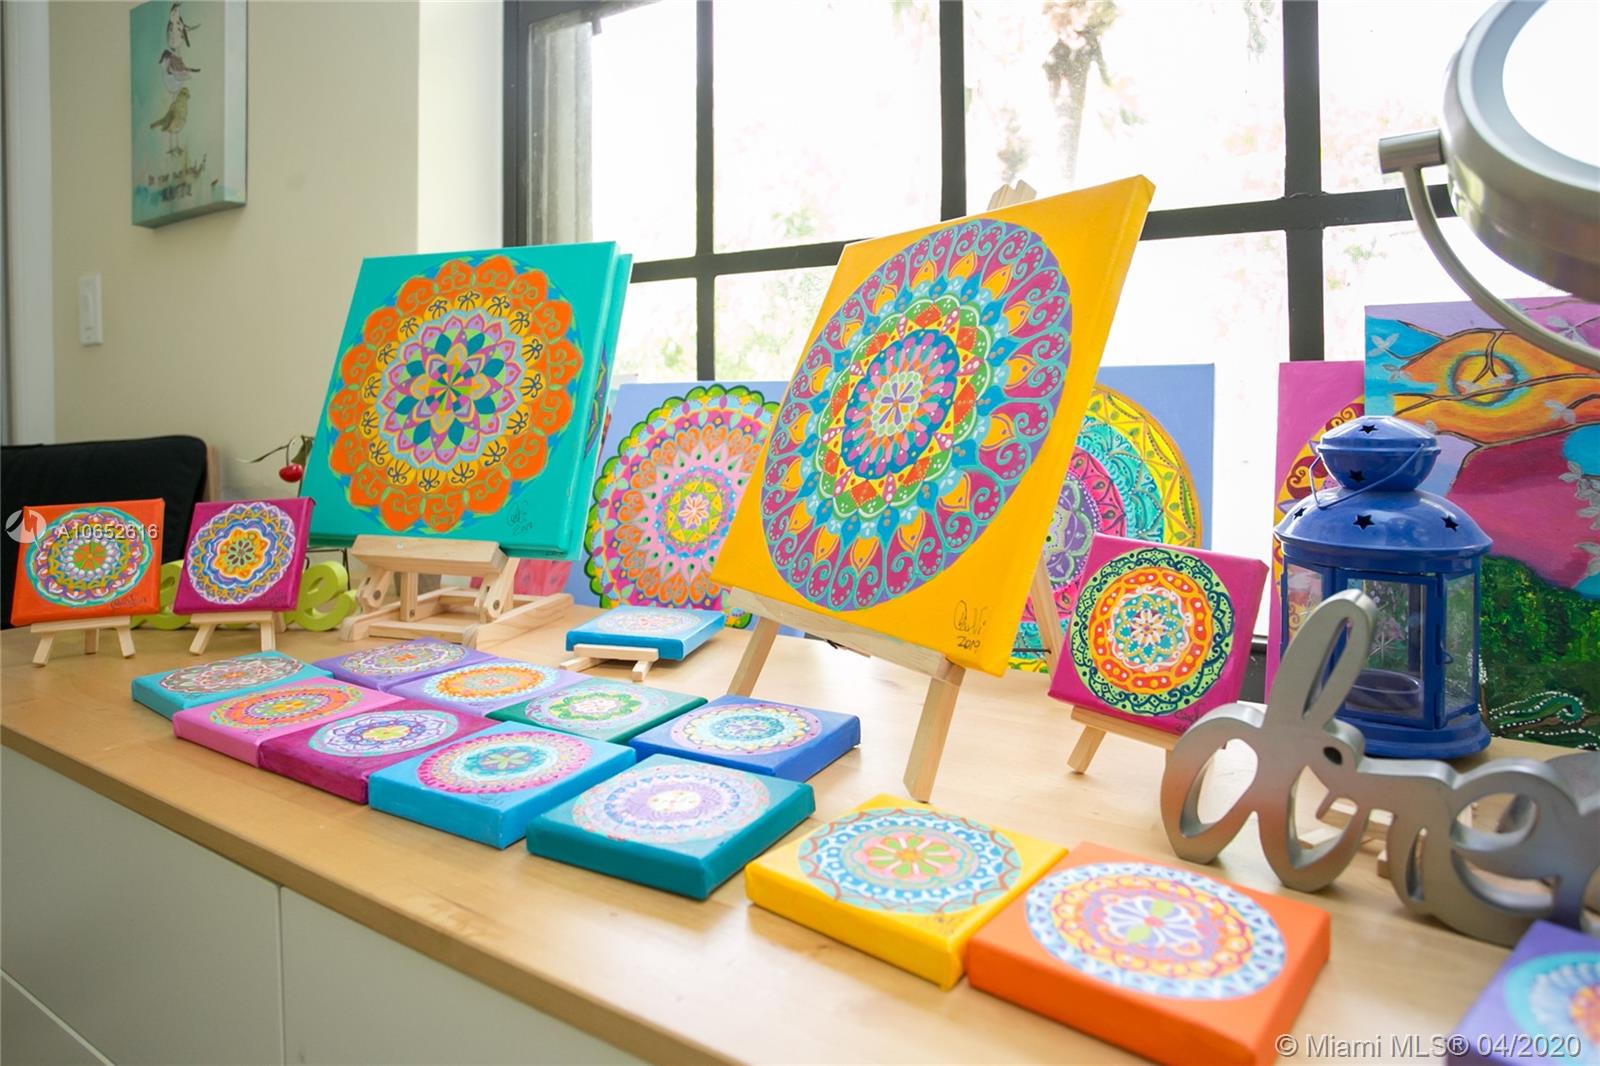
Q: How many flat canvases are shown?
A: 13